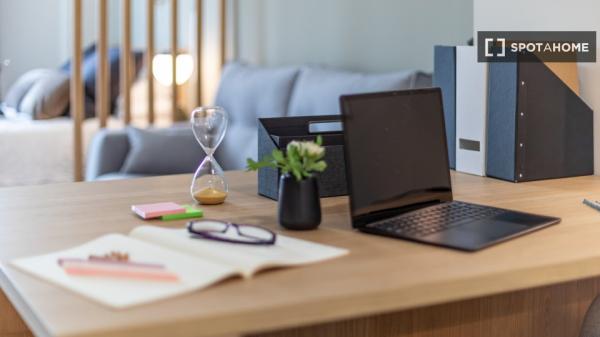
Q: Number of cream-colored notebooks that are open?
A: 1